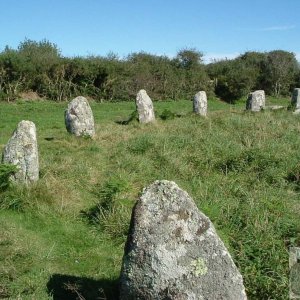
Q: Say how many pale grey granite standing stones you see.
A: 7